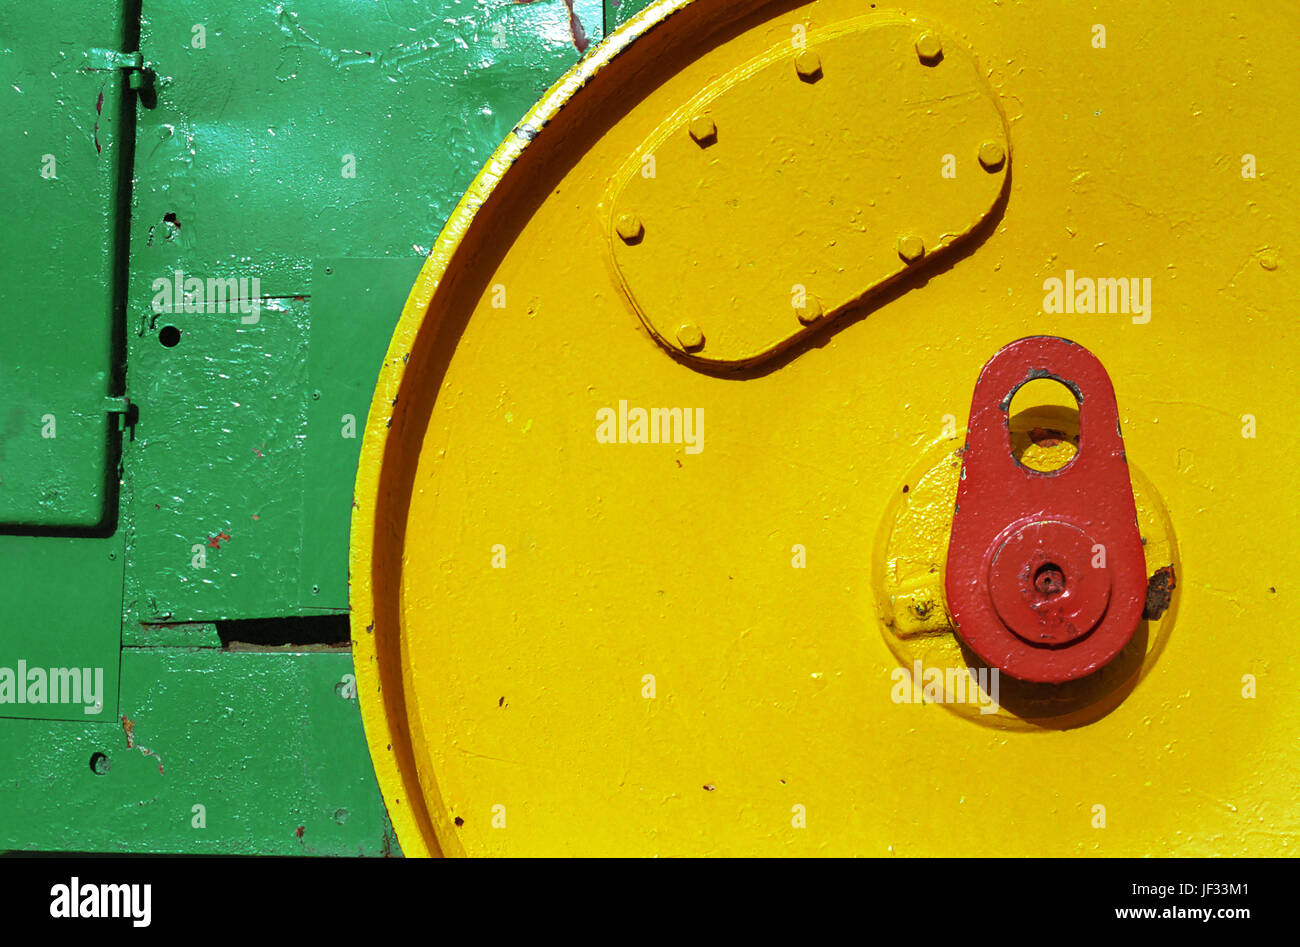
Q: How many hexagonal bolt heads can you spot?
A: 8